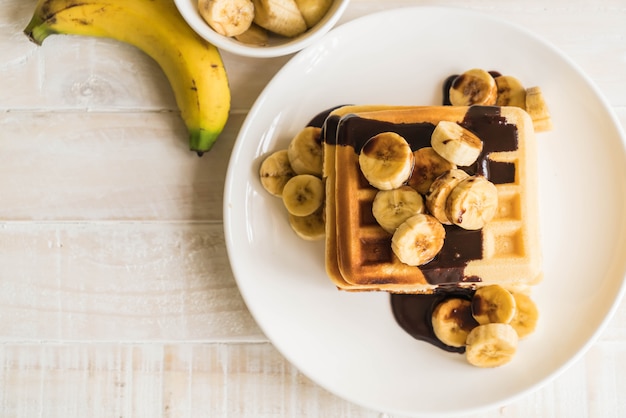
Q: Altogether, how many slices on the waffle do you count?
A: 7